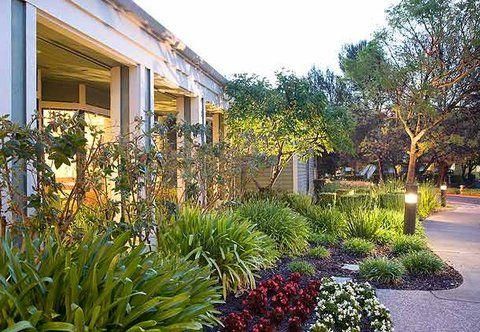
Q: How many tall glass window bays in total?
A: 3